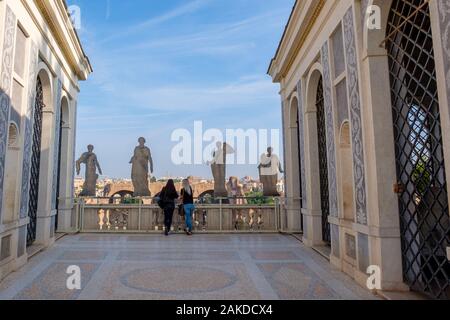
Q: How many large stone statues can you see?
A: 4